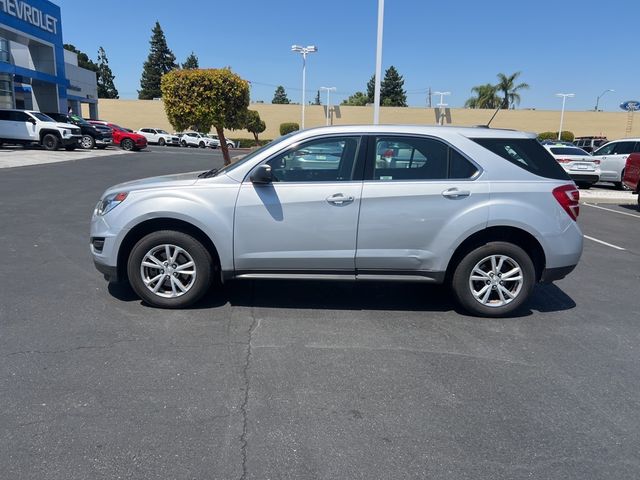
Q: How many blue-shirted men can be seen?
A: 0